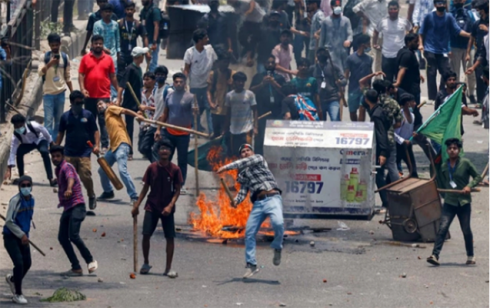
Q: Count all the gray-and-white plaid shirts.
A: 1